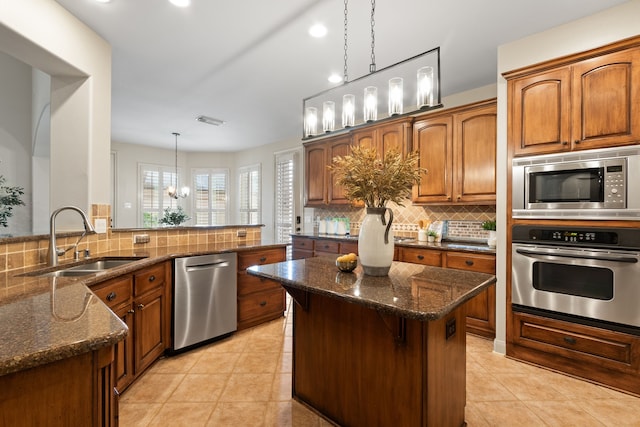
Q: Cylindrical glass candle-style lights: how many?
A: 6